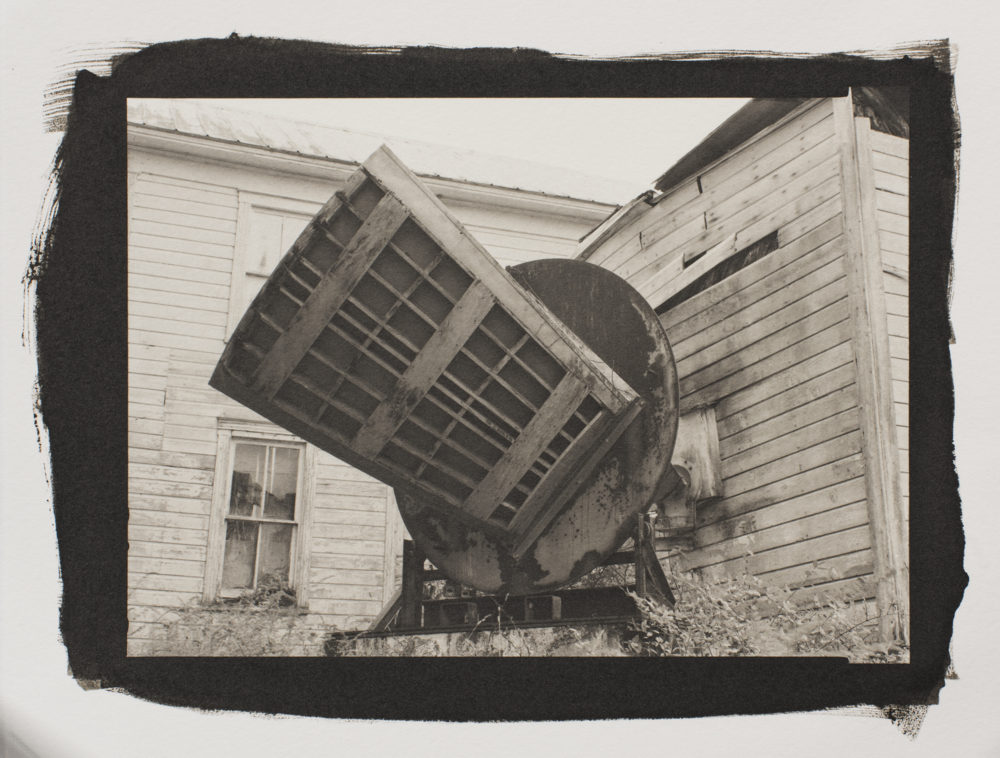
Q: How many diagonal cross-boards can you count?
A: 3